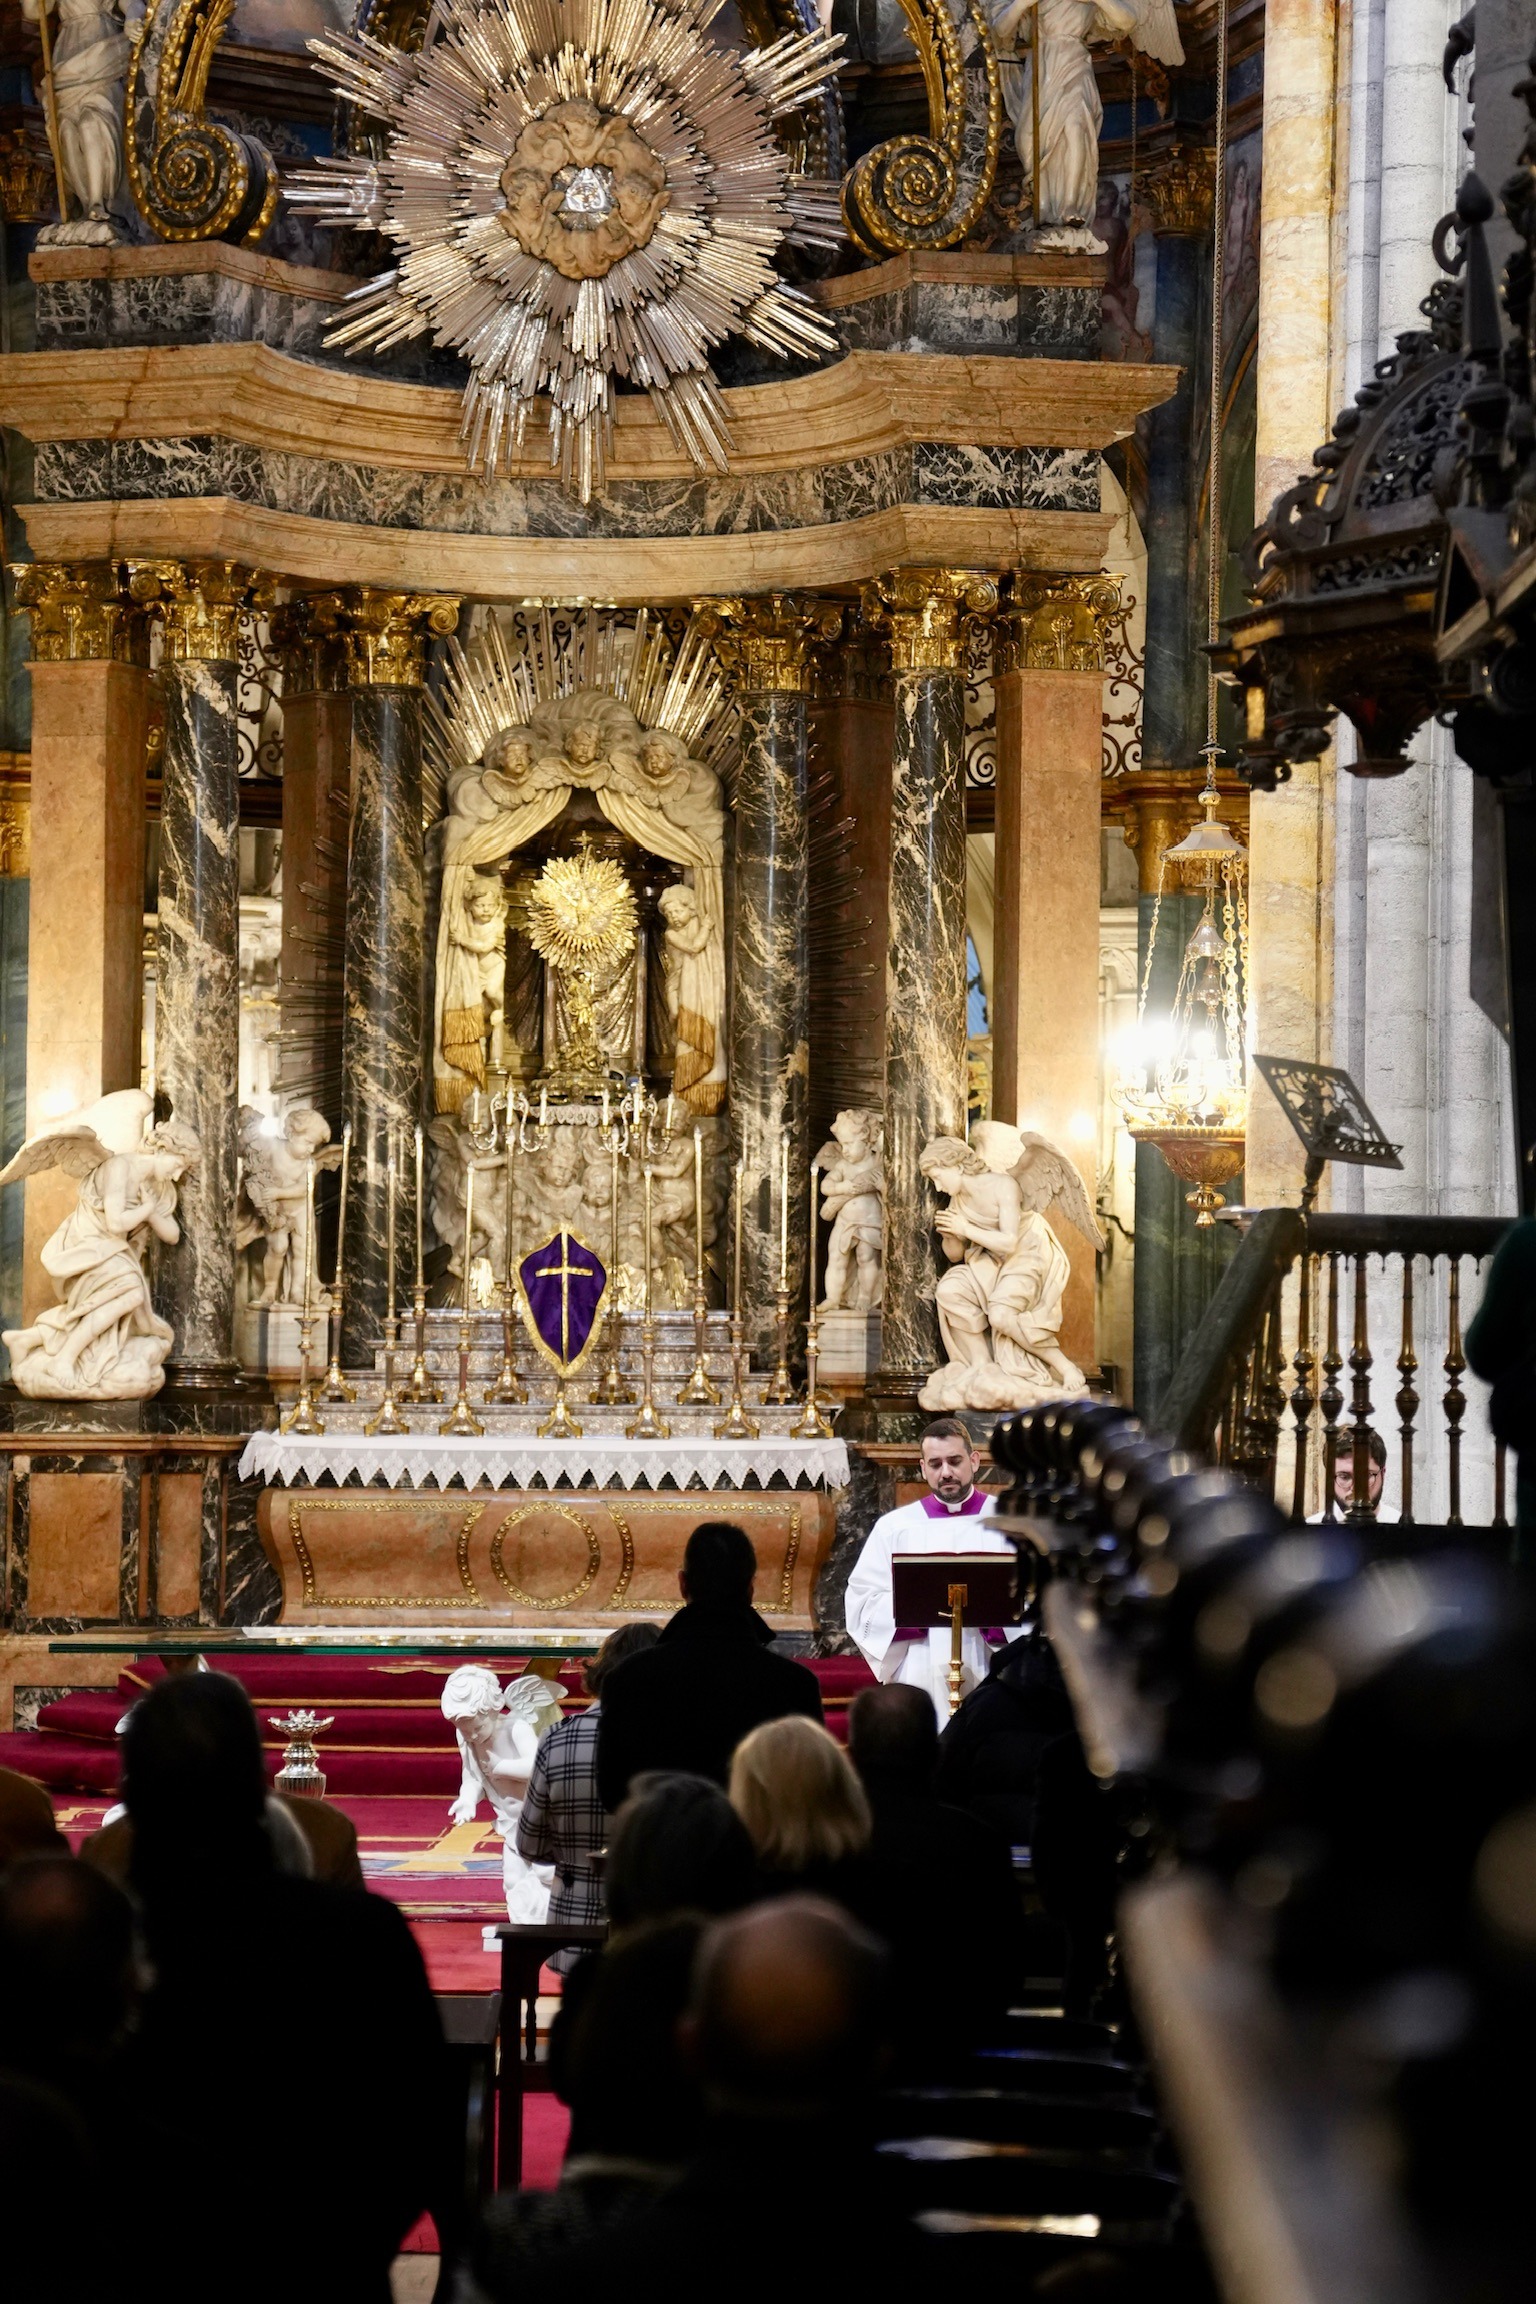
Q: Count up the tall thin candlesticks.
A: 12